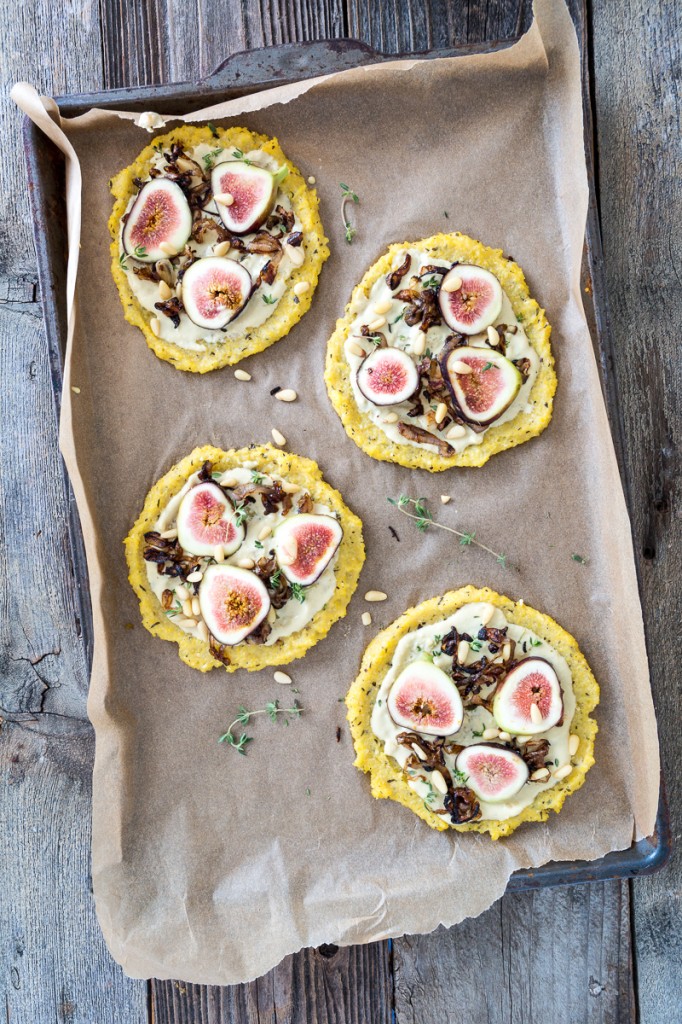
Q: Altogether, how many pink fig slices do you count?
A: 12